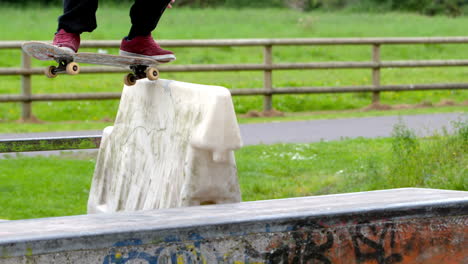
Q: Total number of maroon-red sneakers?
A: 2